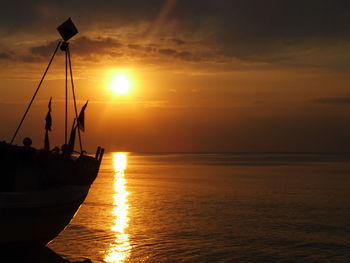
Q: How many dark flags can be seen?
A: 2